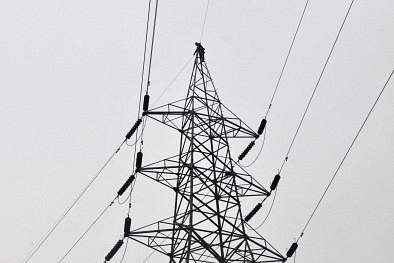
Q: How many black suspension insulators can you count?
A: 11